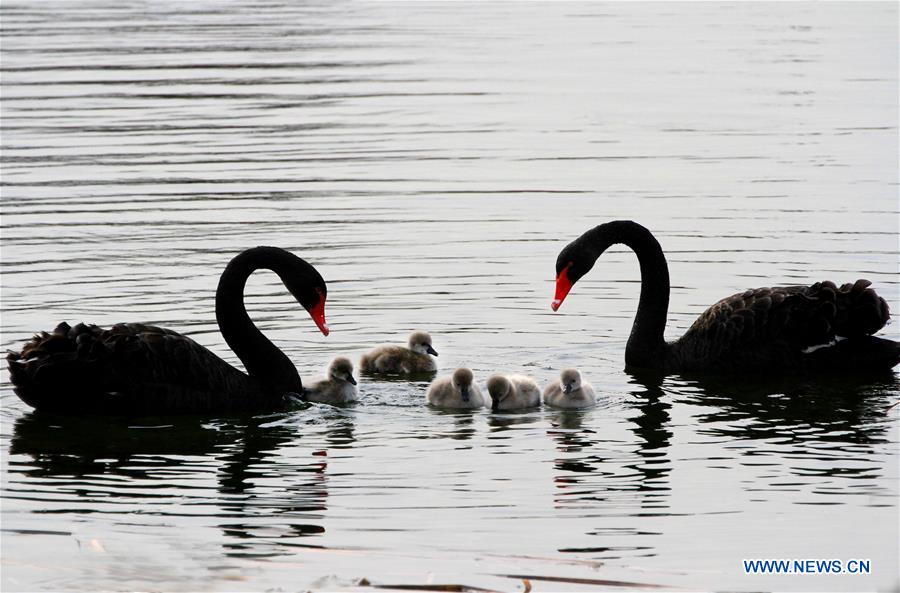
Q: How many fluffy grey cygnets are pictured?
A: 5